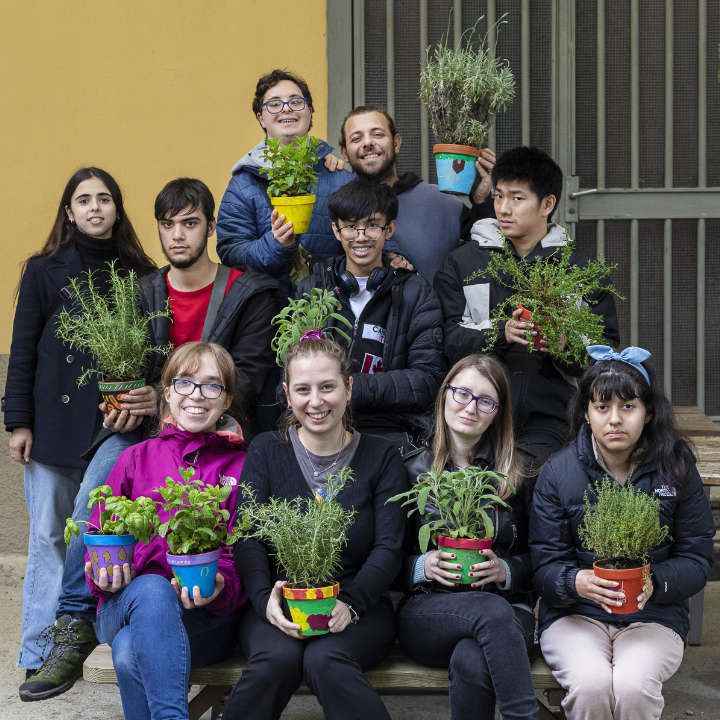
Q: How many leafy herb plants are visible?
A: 10